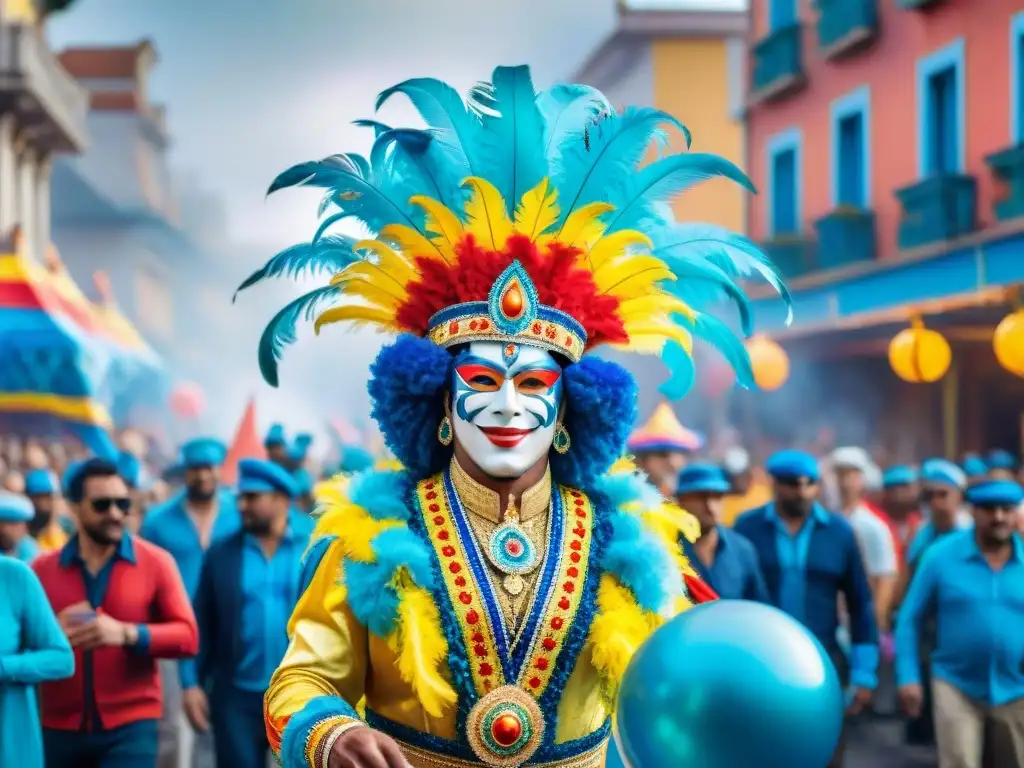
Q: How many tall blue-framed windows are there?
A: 4